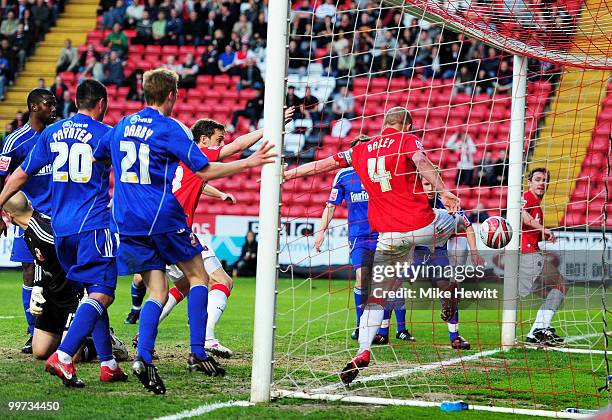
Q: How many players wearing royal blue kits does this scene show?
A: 5